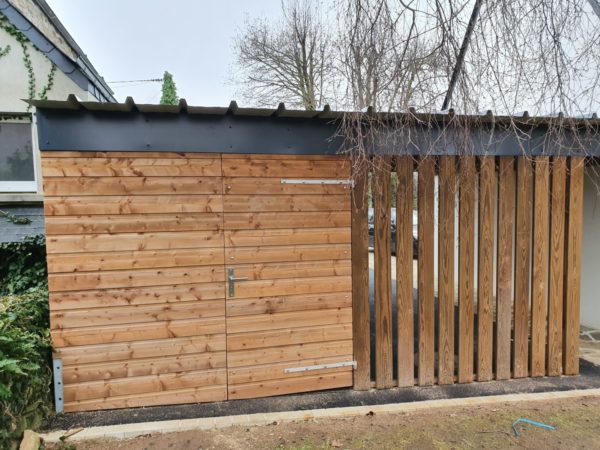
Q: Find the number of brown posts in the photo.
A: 12